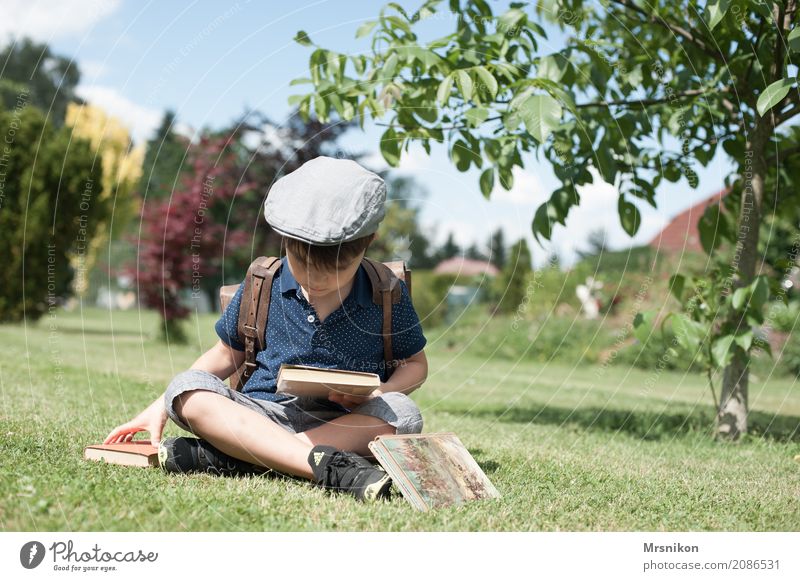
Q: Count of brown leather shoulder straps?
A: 2